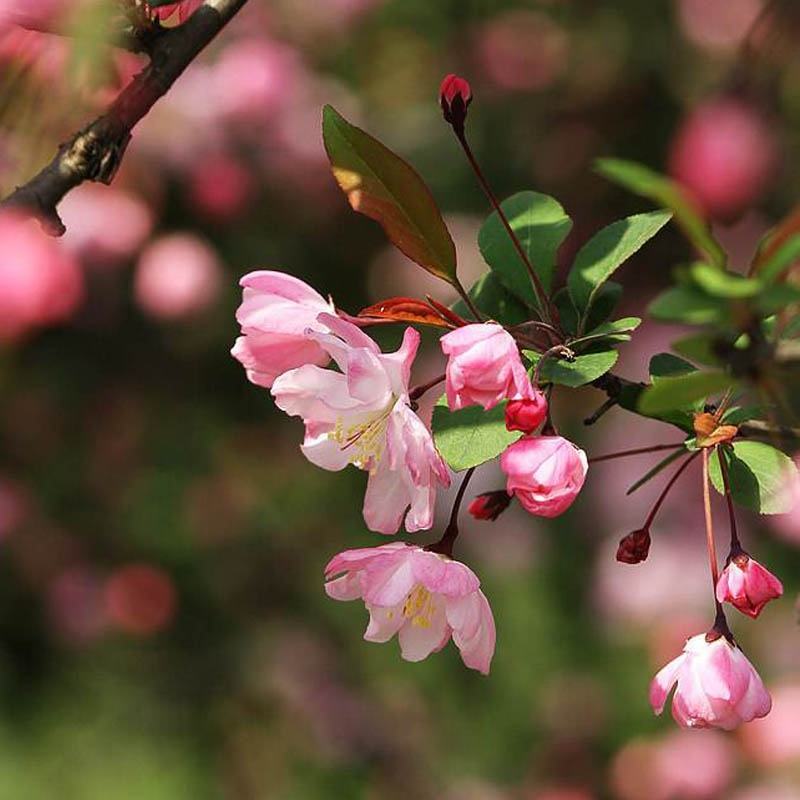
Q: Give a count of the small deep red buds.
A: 4